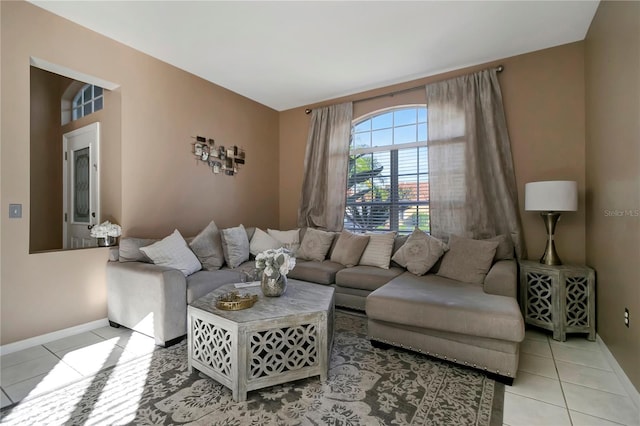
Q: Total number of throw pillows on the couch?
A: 10